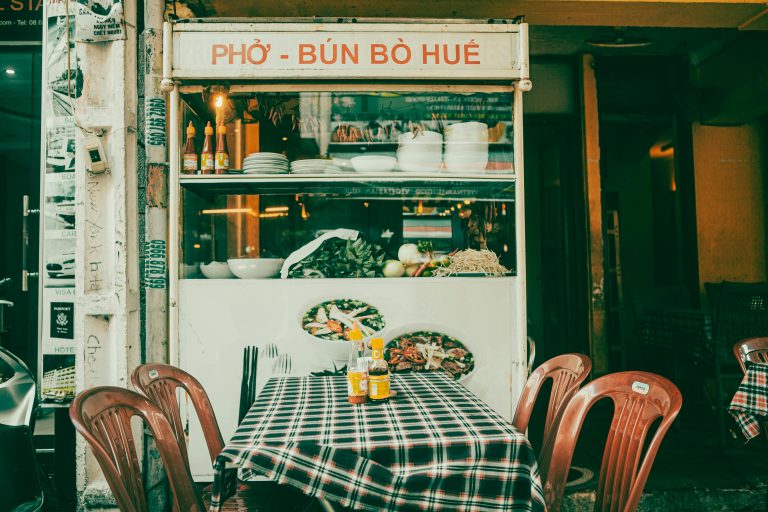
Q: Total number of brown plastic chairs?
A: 5